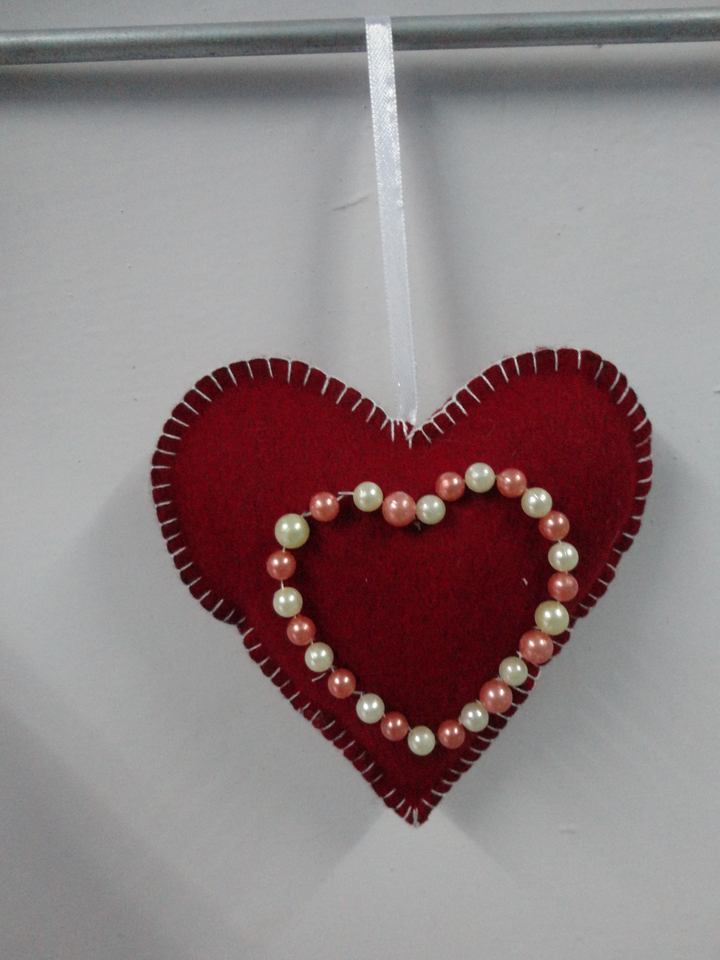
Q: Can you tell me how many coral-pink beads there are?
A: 13